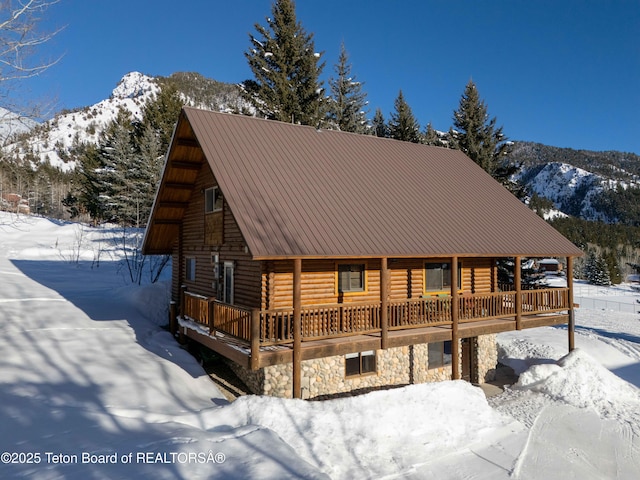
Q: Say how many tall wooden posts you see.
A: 5